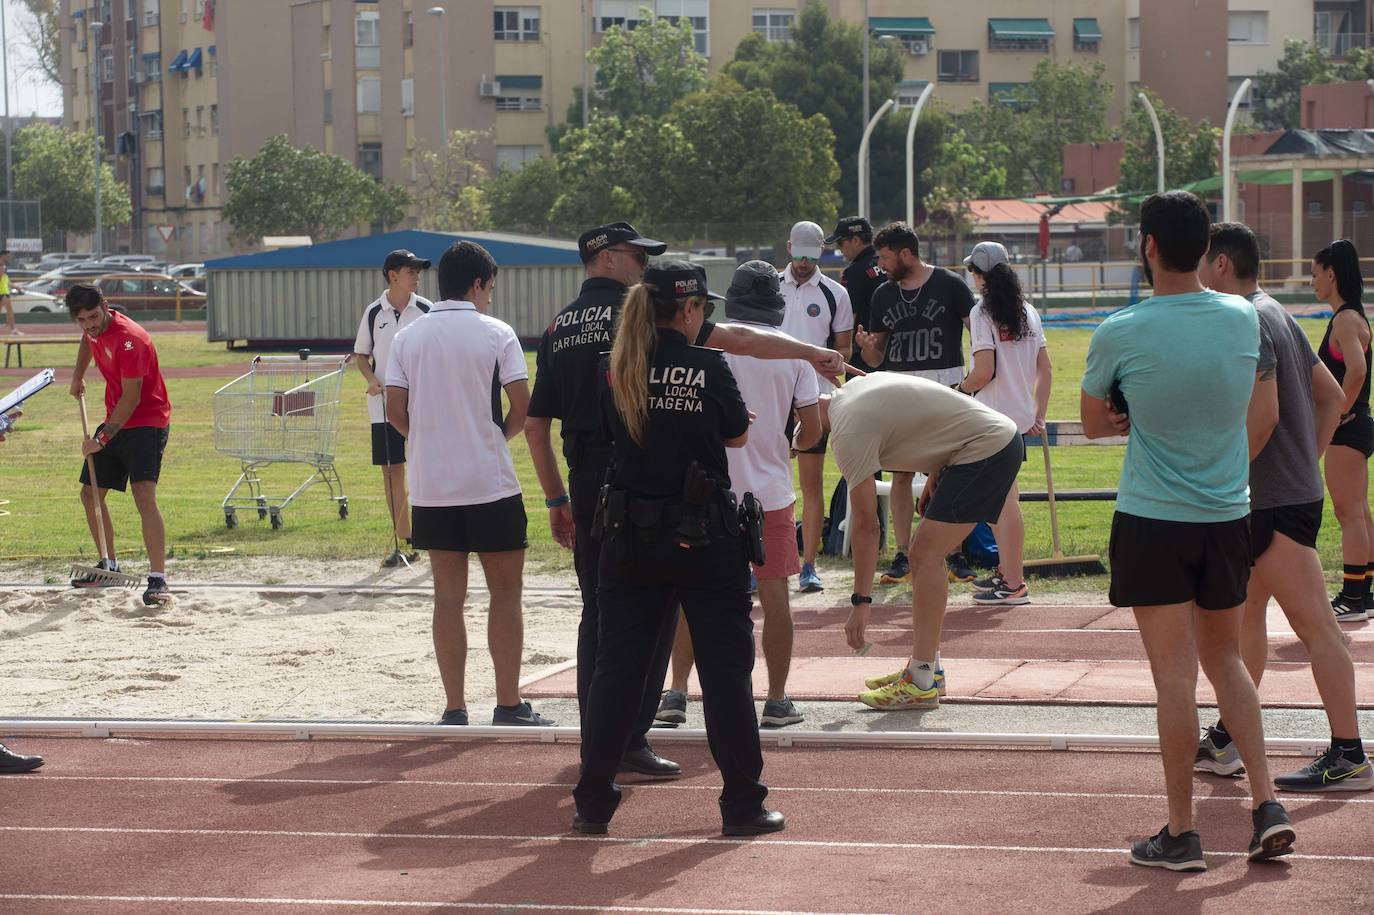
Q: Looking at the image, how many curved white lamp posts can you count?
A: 4